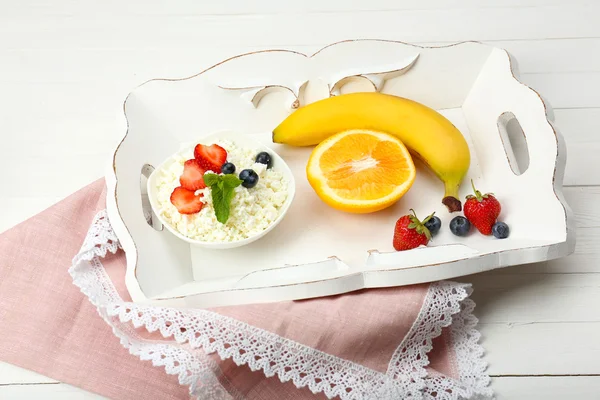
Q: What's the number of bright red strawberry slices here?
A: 3